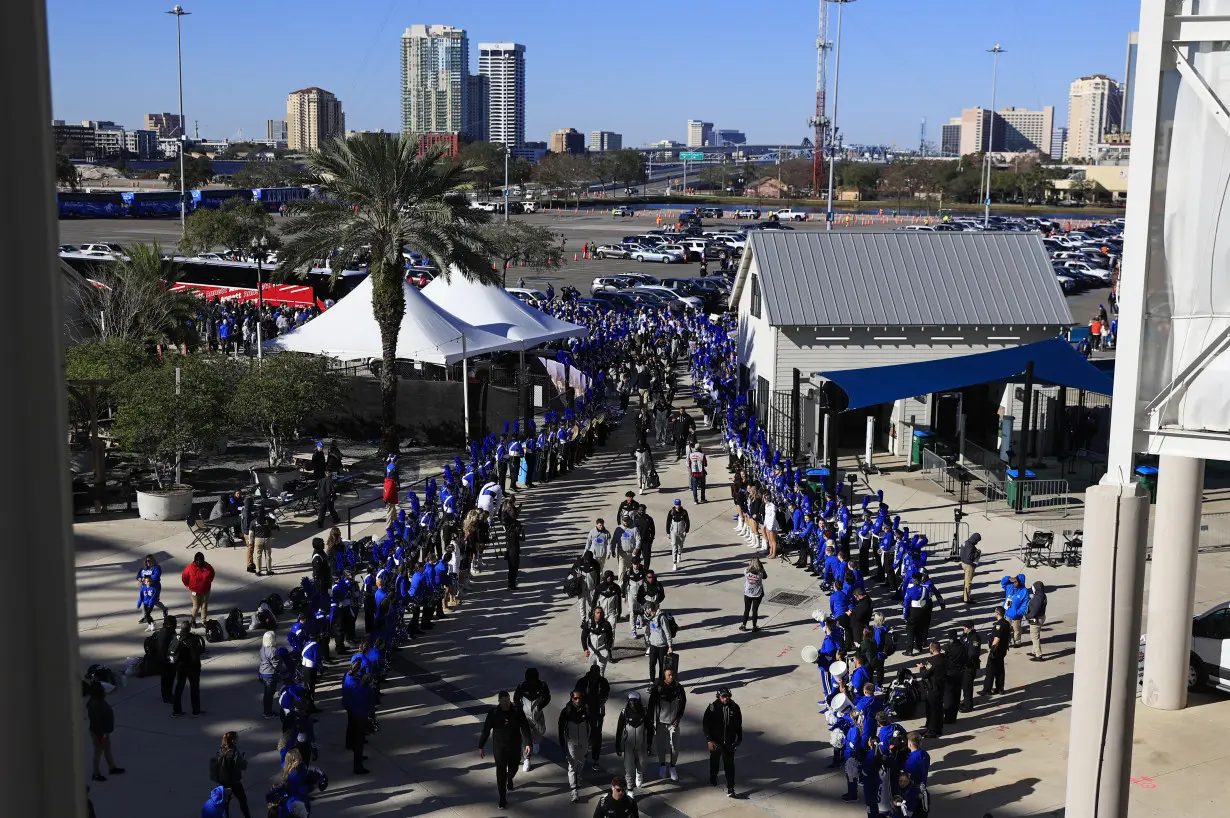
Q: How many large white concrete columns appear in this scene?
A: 2